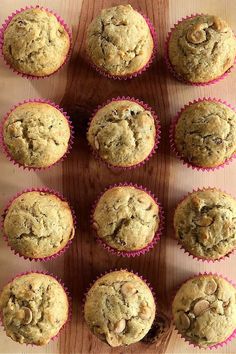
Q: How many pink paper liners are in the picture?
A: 12